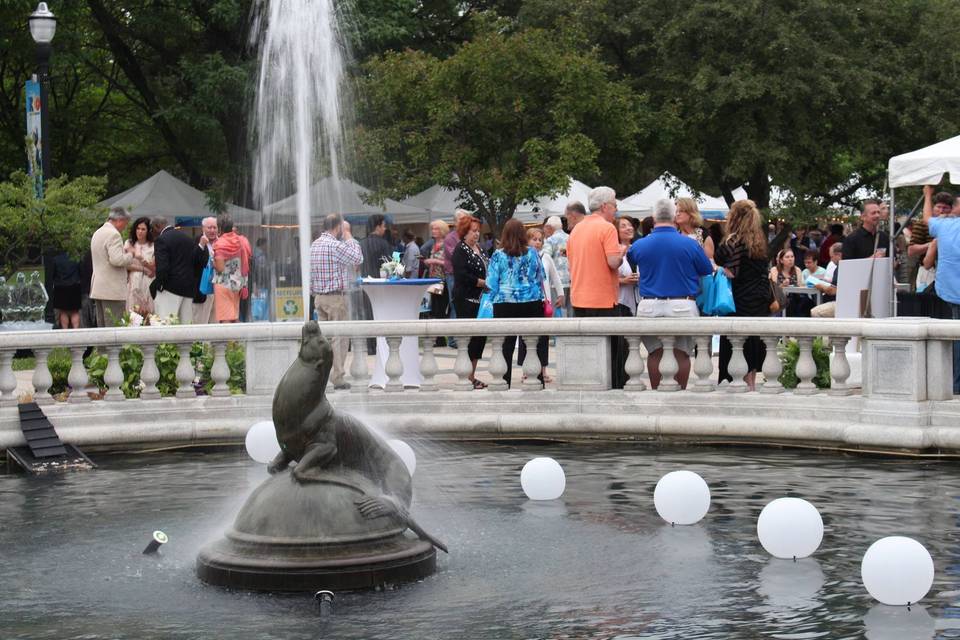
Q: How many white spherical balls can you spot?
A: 6